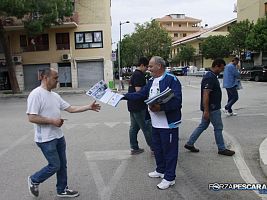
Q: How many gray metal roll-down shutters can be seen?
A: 2